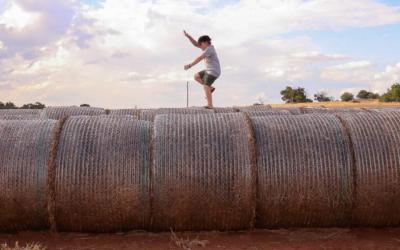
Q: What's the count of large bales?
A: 5